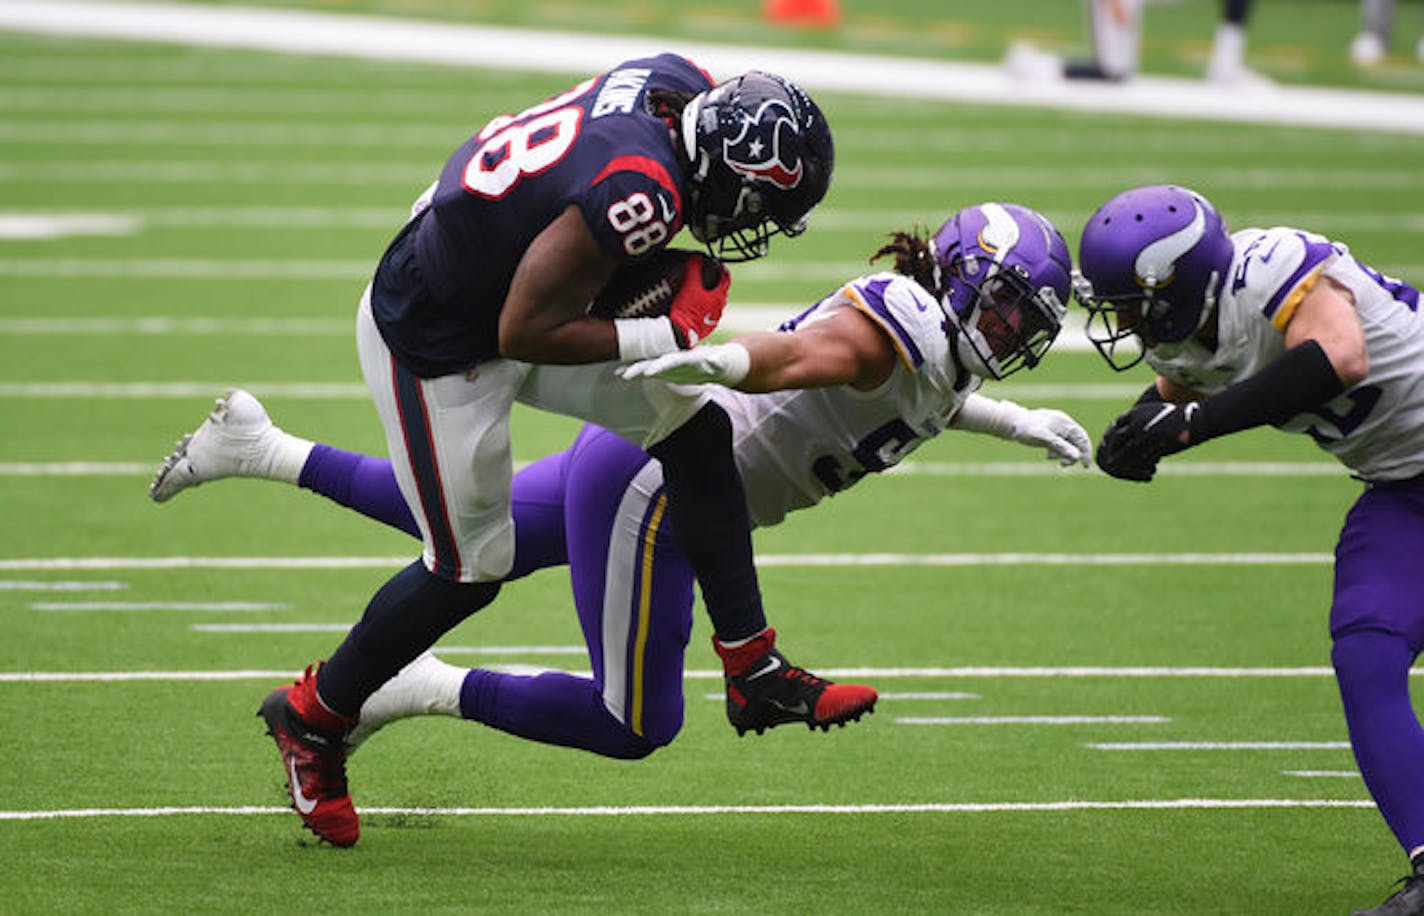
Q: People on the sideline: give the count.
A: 2